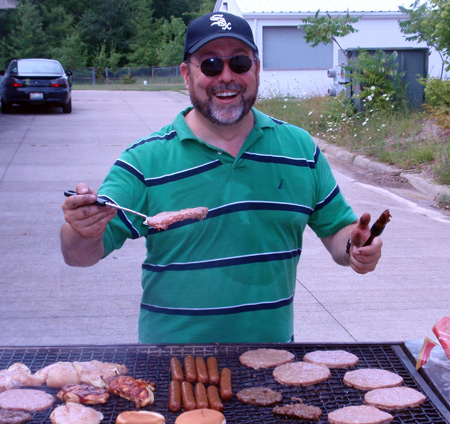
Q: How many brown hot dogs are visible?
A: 9